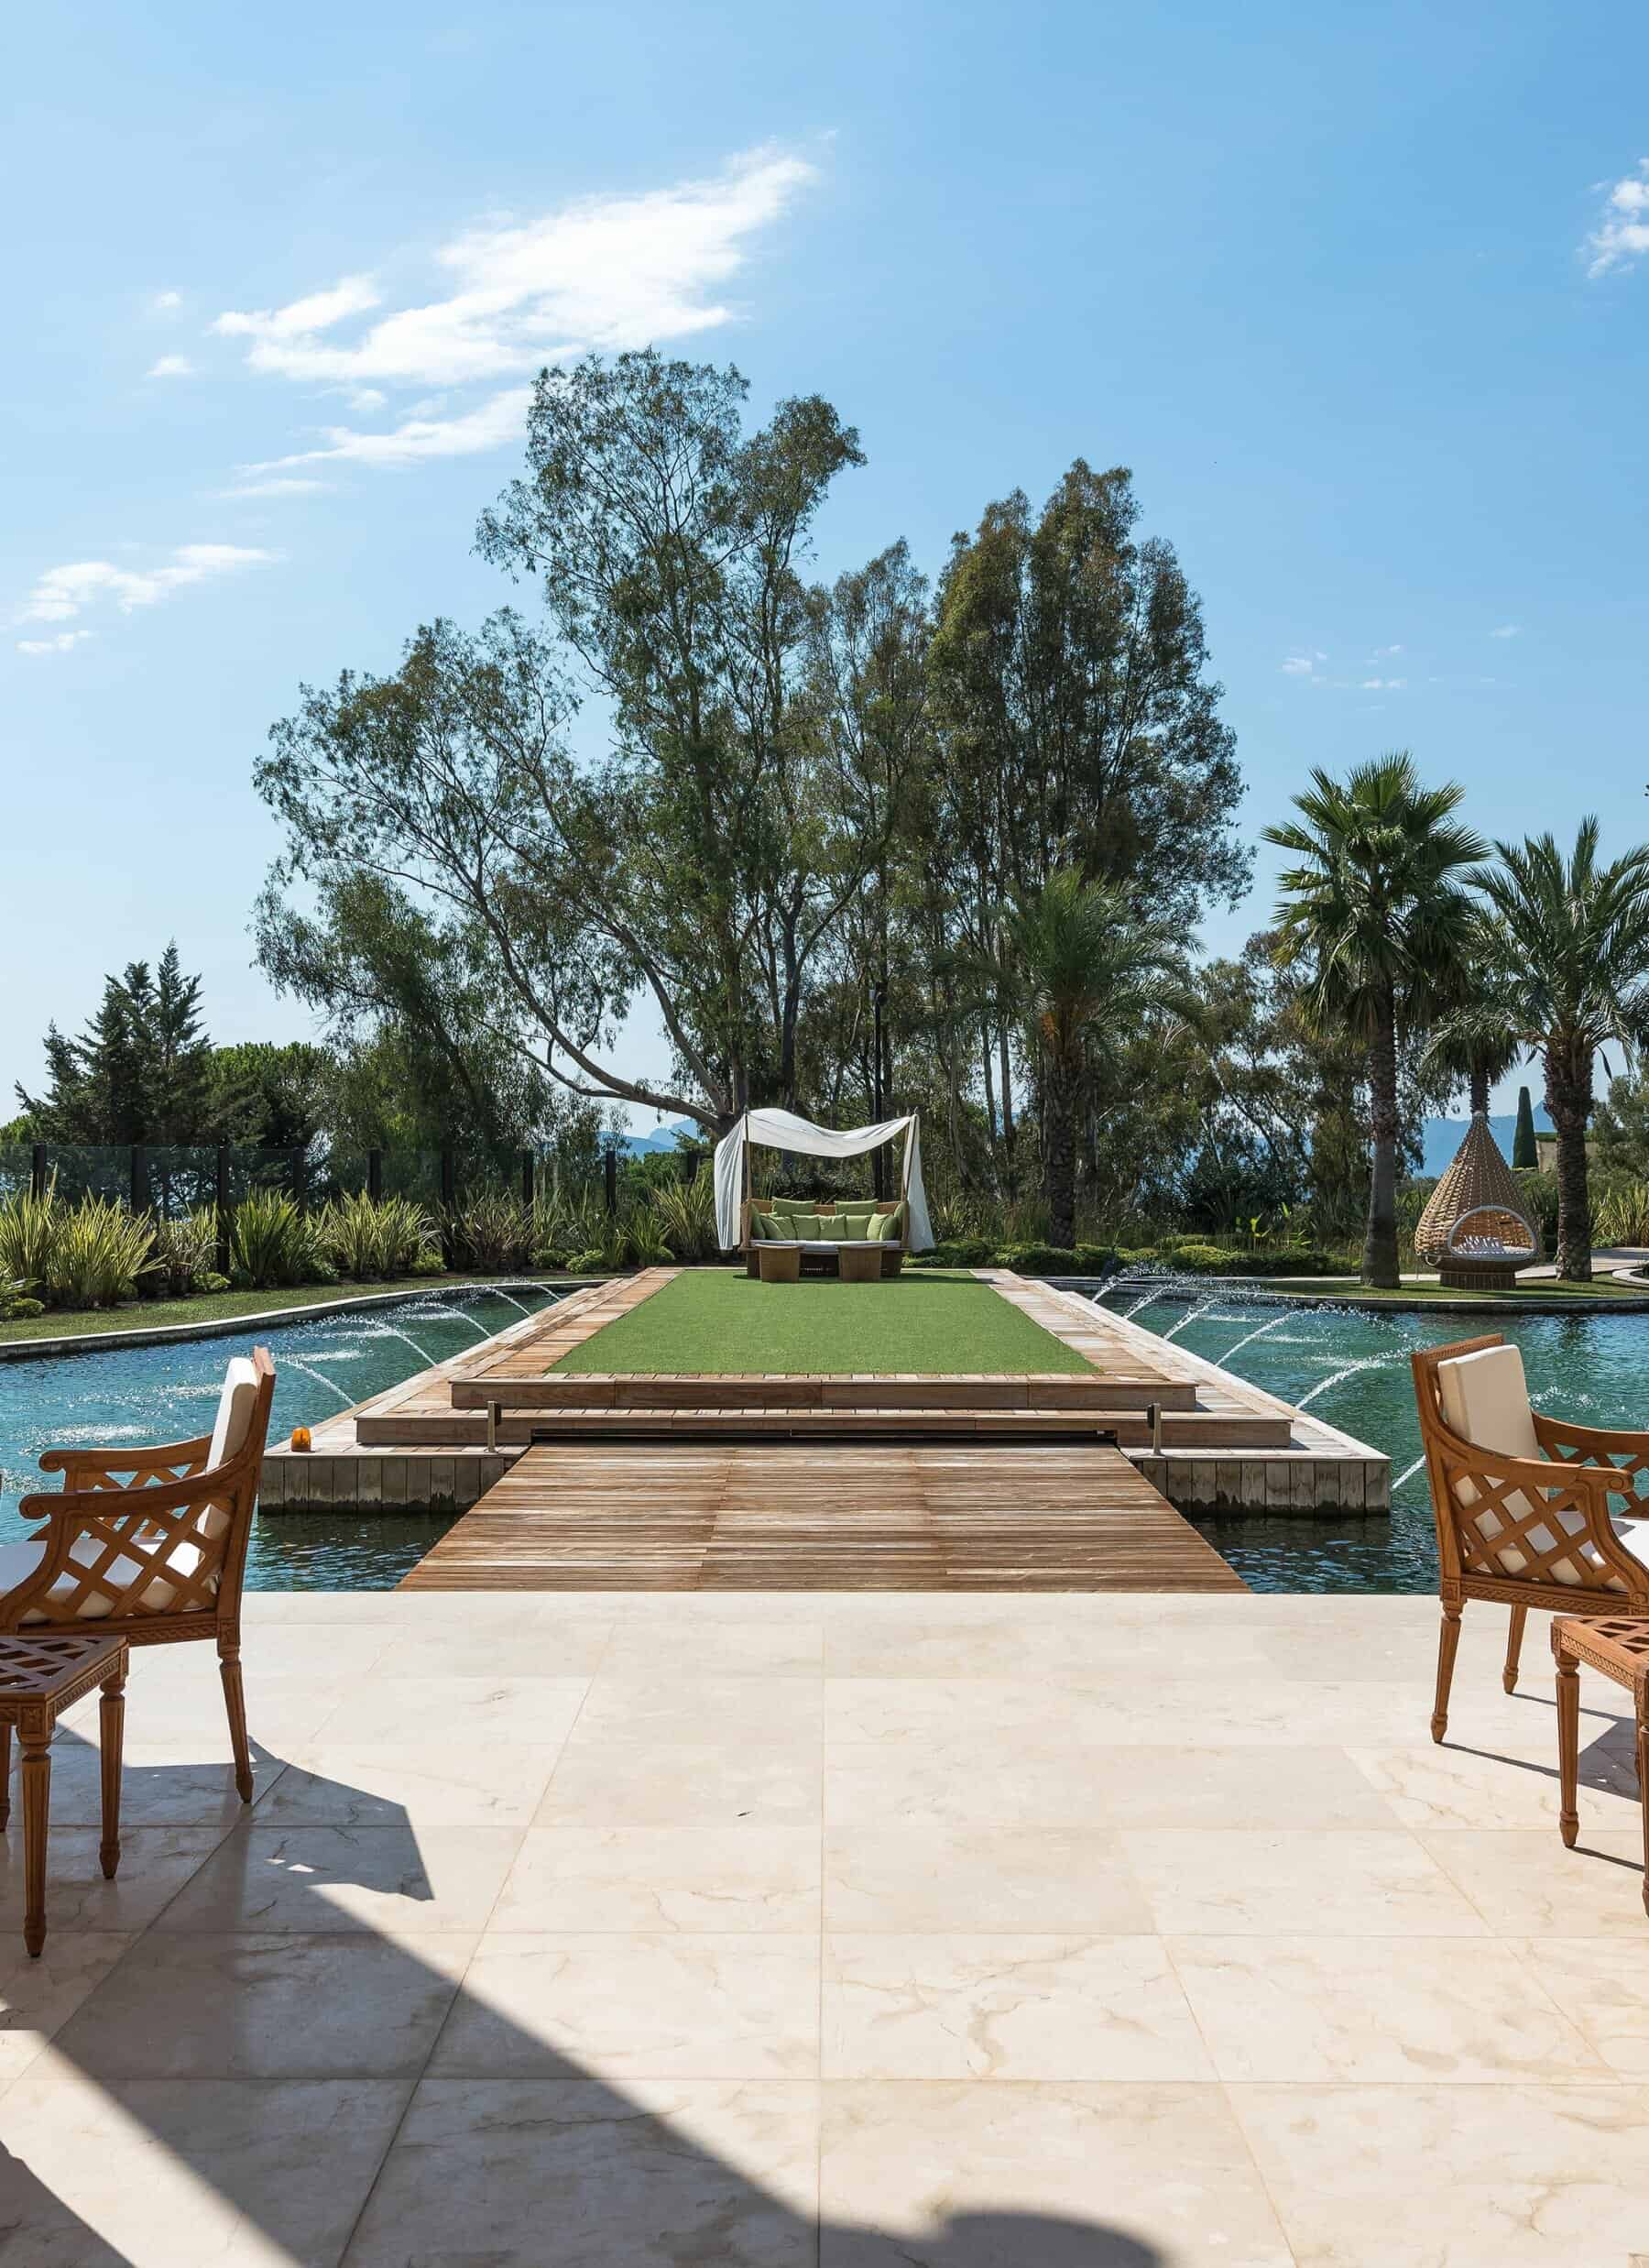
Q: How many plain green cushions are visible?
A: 11